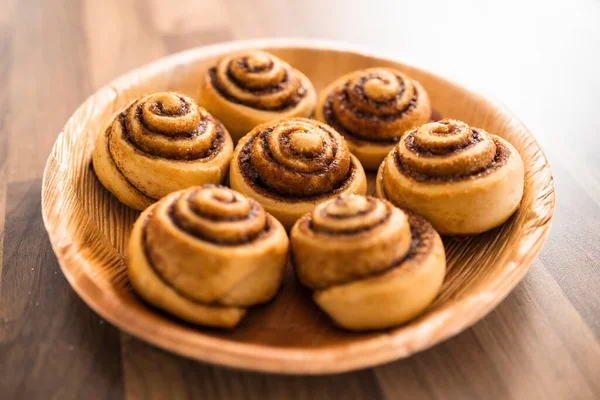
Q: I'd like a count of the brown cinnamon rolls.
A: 7